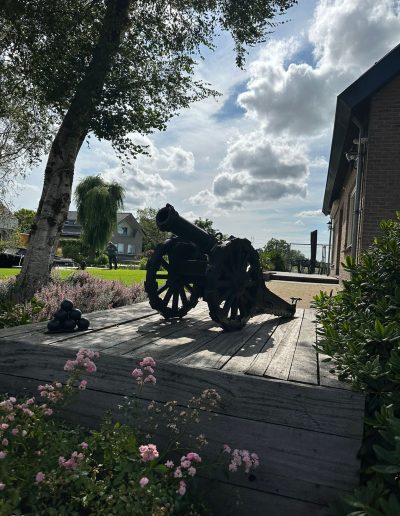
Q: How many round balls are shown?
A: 6